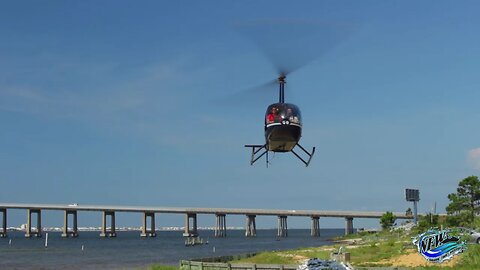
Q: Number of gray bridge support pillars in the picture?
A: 11